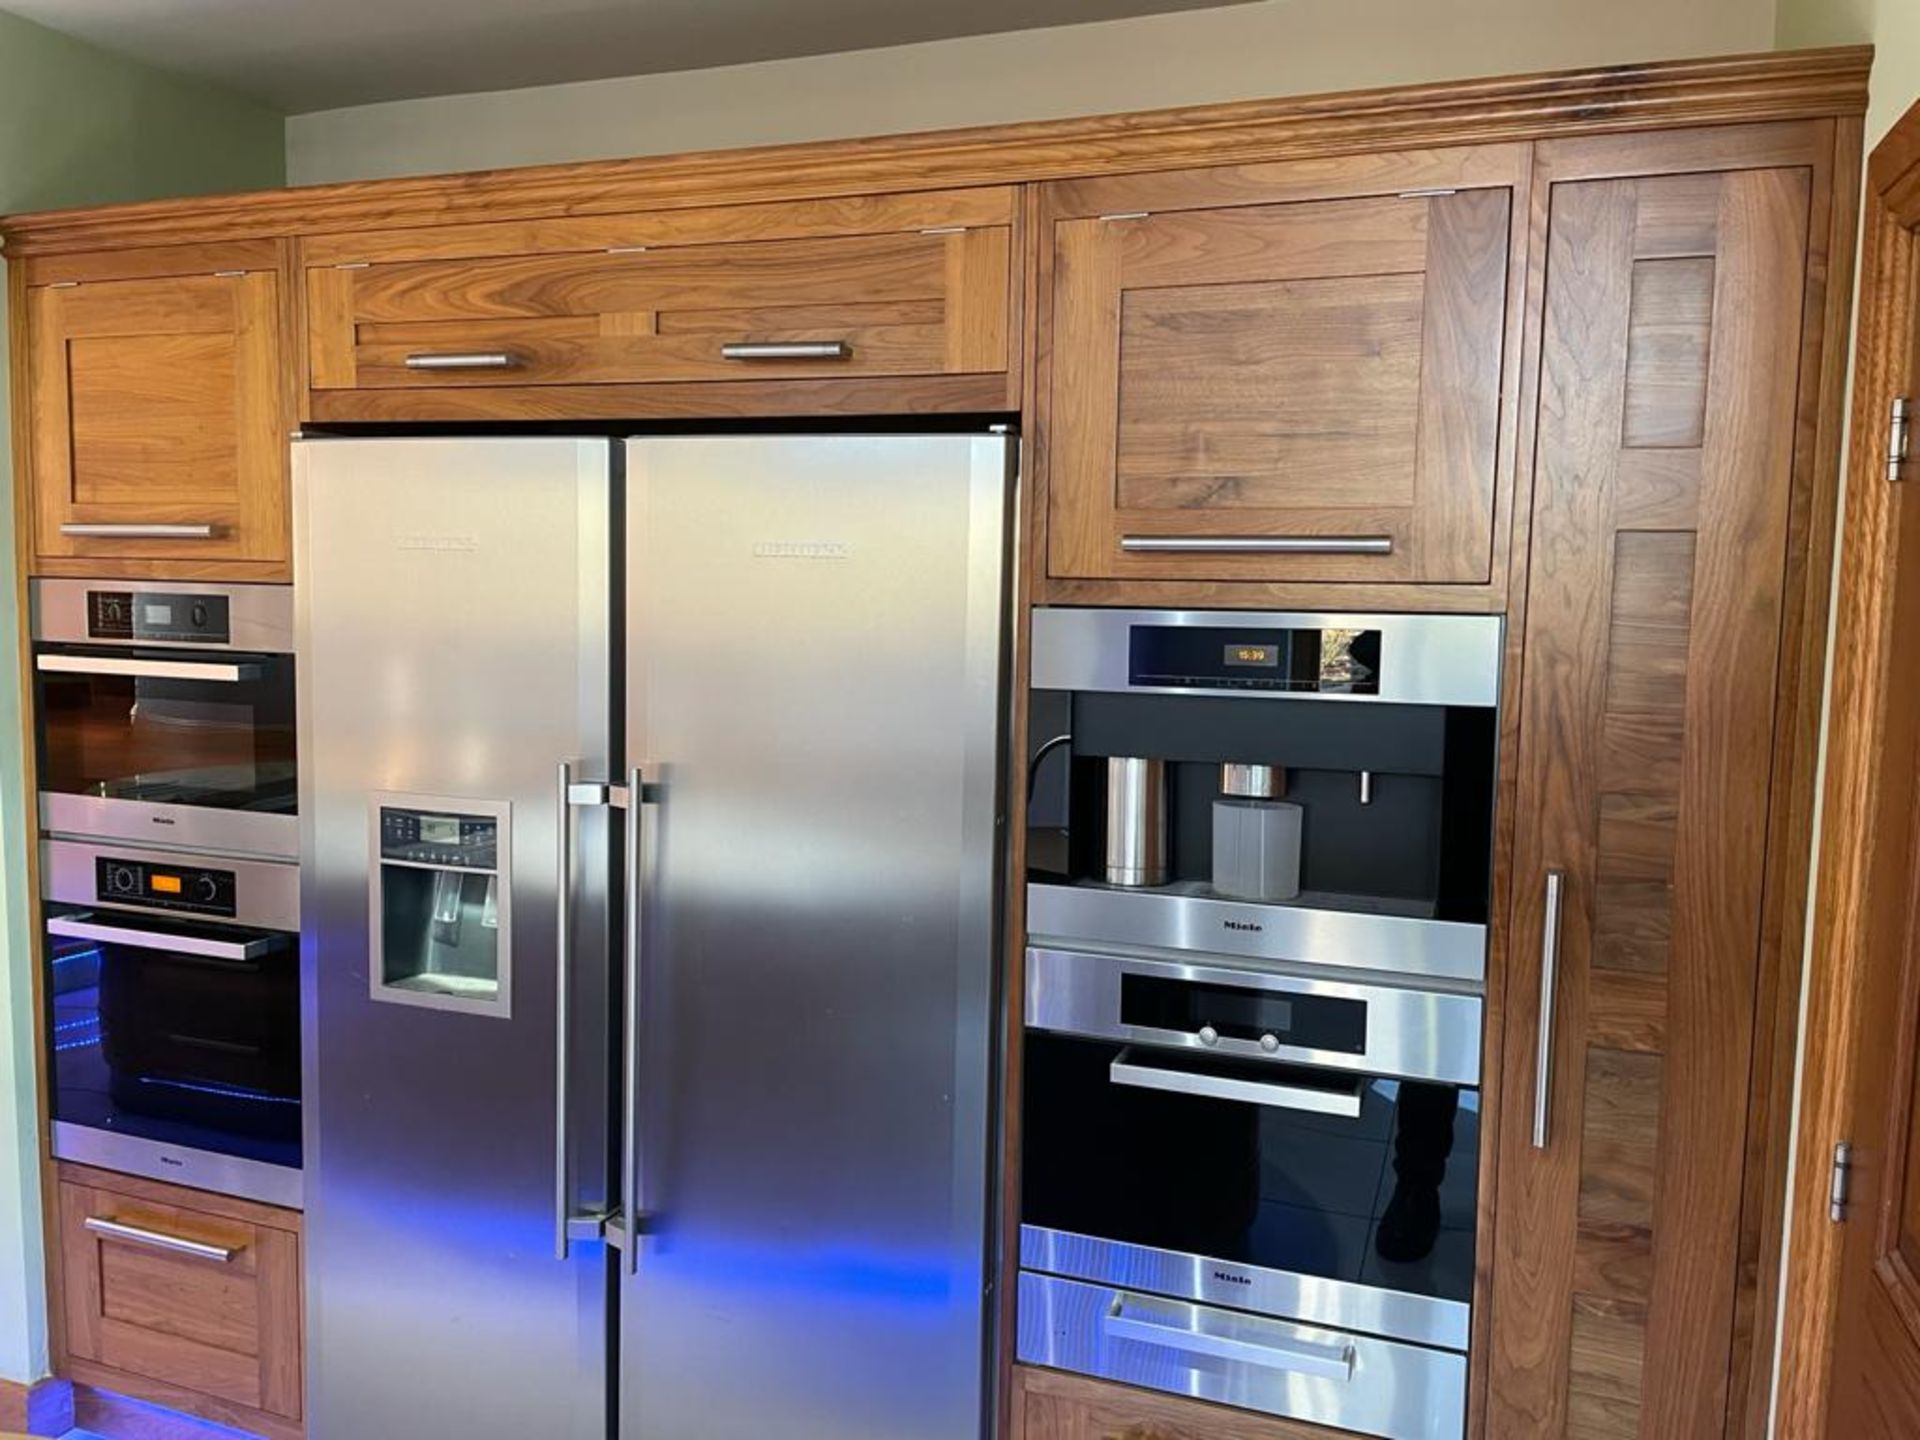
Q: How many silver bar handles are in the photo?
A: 12